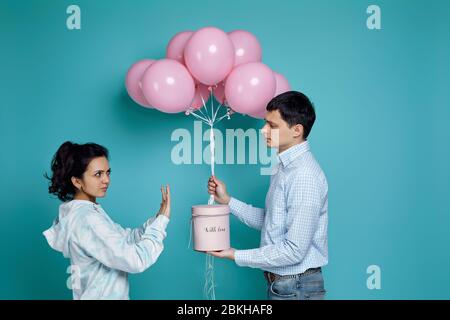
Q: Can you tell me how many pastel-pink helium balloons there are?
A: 9